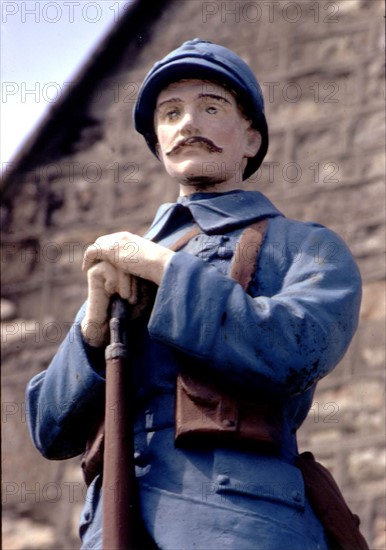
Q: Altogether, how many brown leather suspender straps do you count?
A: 2